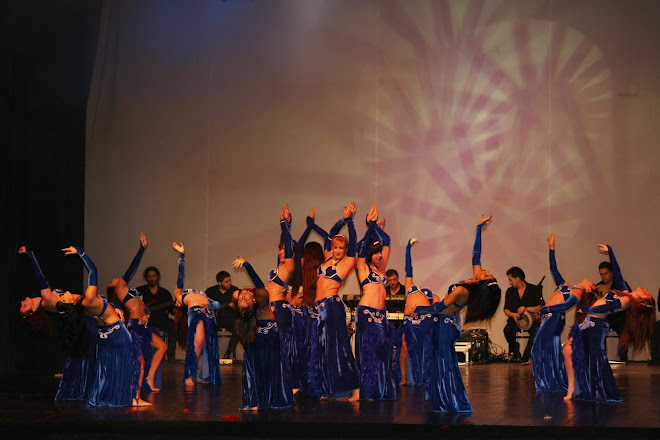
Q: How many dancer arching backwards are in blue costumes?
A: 9